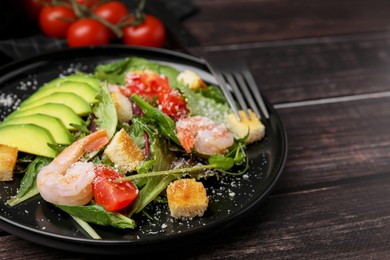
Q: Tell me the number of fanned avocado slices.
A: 6